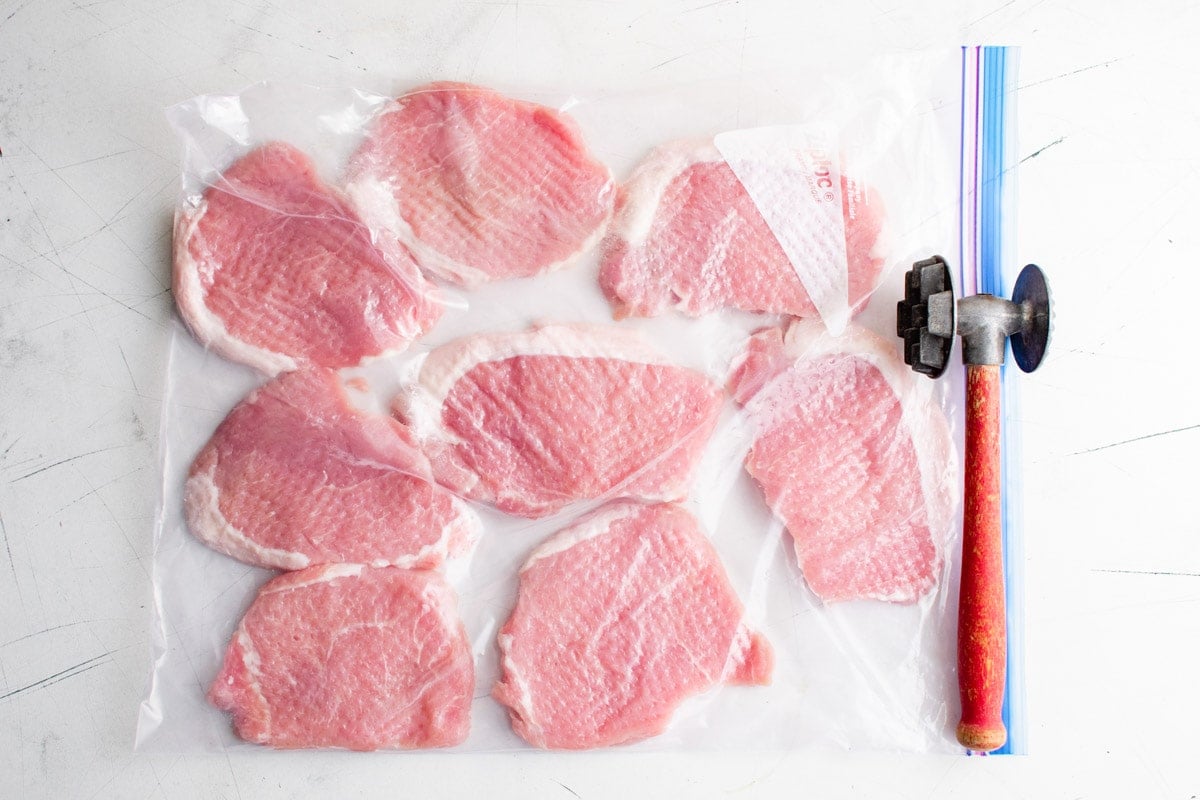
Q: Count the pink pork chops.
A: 8